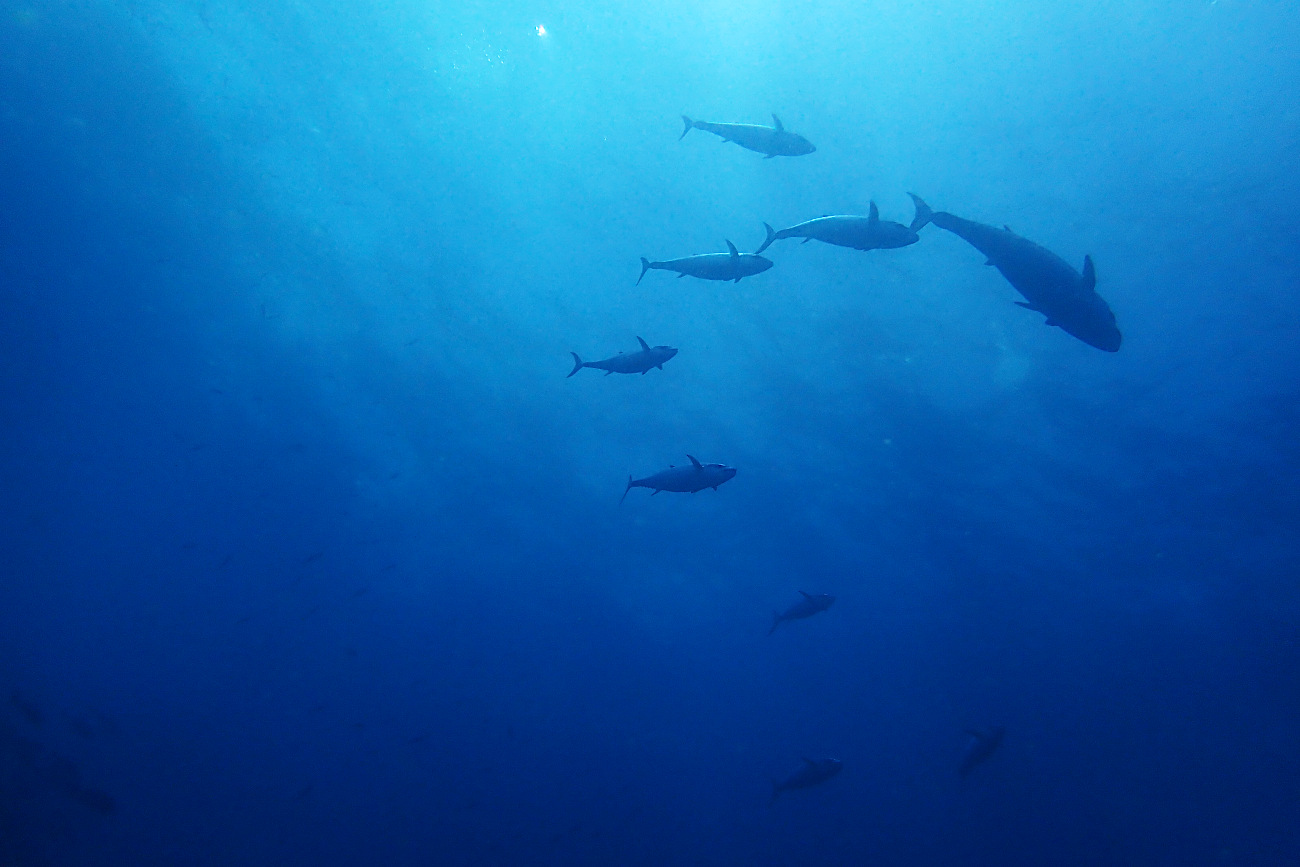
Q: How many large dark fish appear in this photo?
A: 9